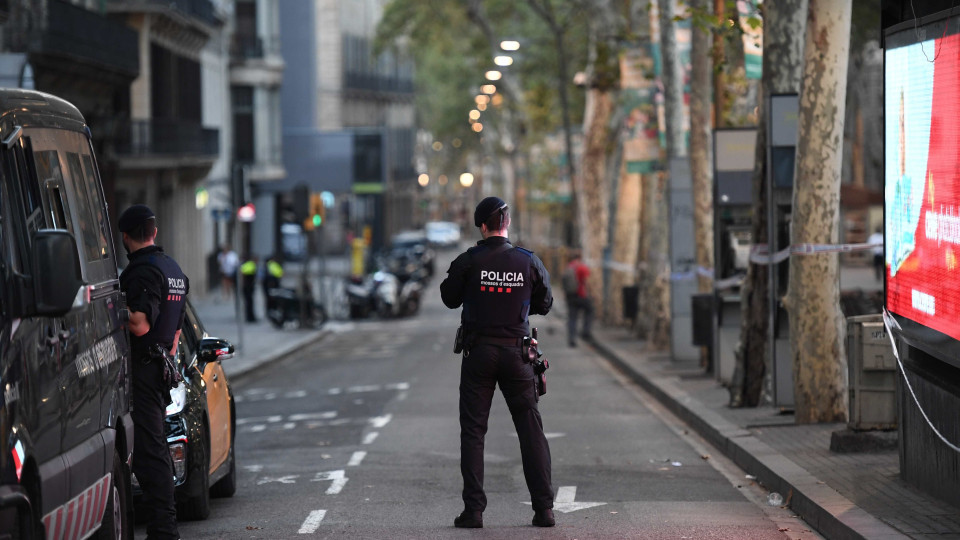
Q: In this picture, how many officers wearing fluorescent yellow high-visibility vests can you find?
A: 2